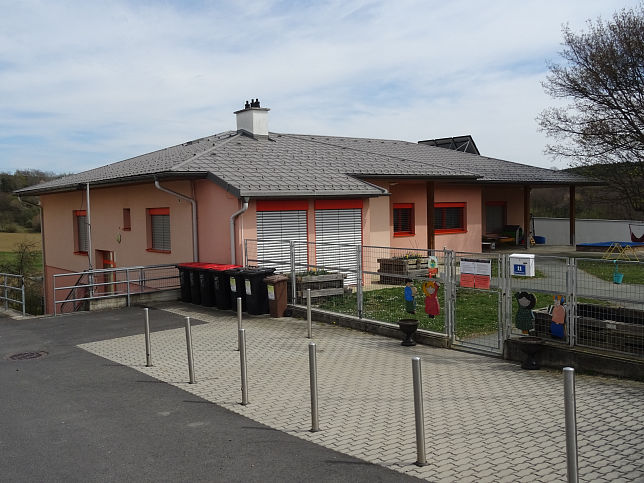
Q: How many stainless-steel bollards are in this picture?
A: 8